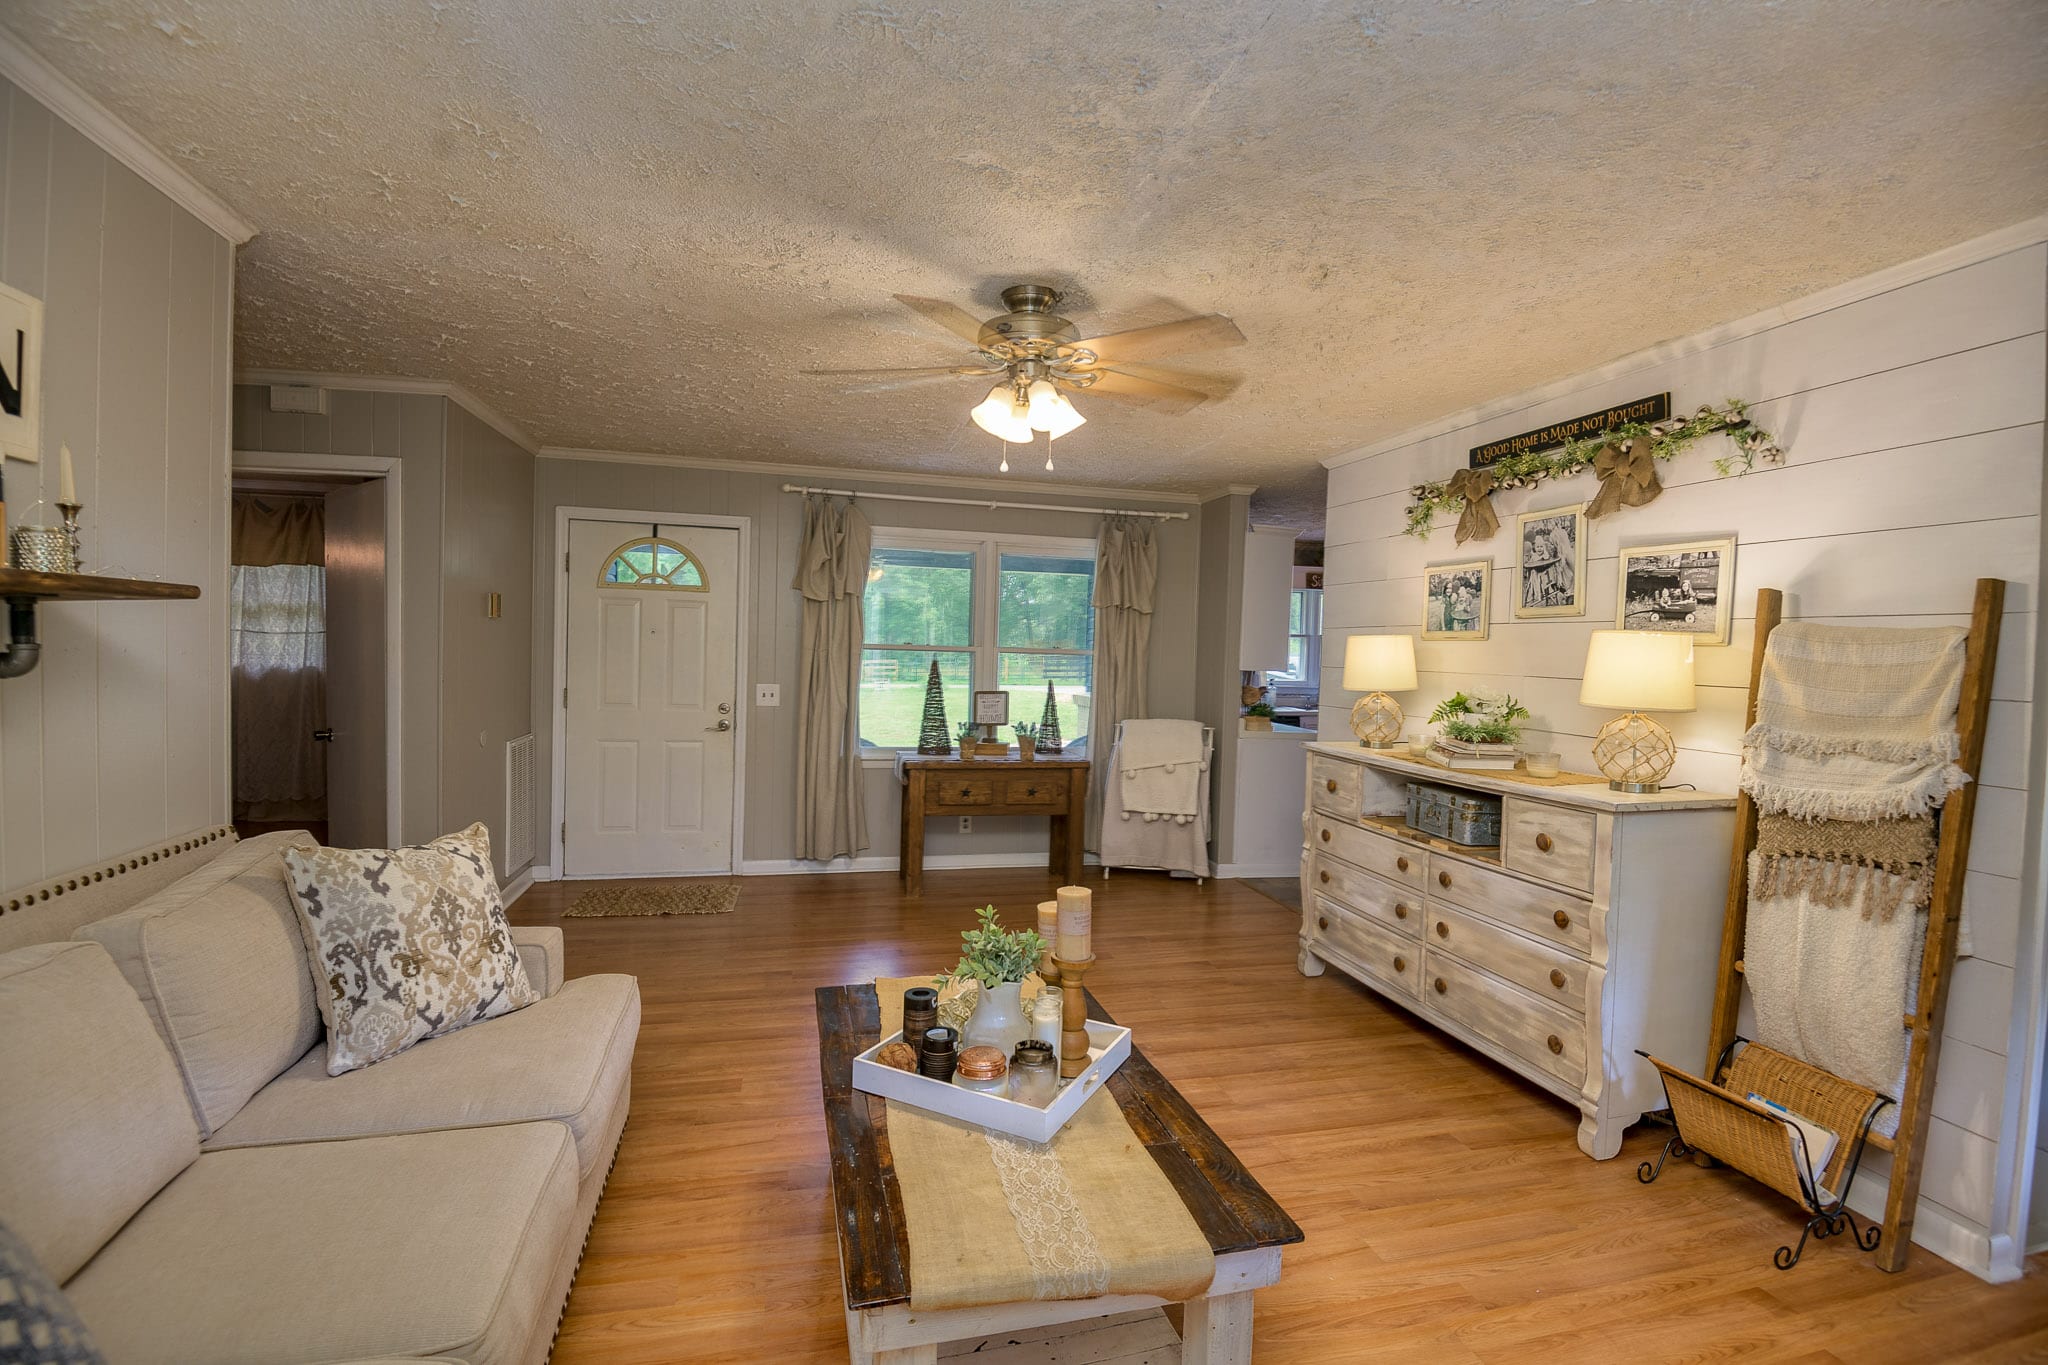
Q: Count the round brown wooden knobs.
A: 14